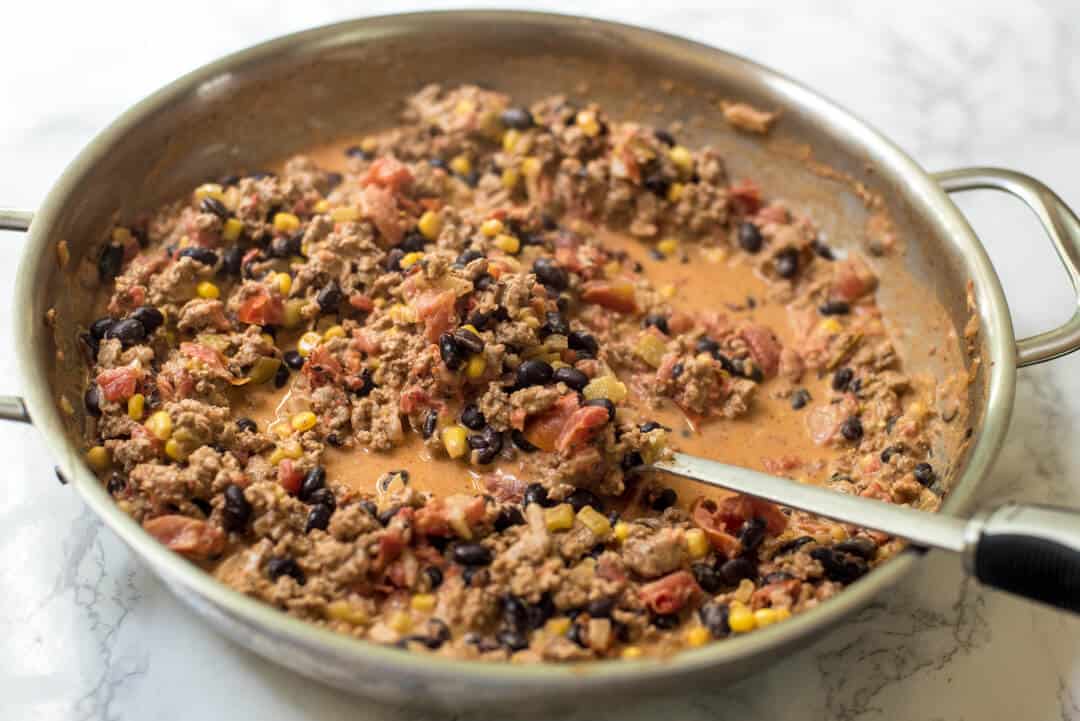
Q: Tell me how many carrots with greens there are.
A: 0